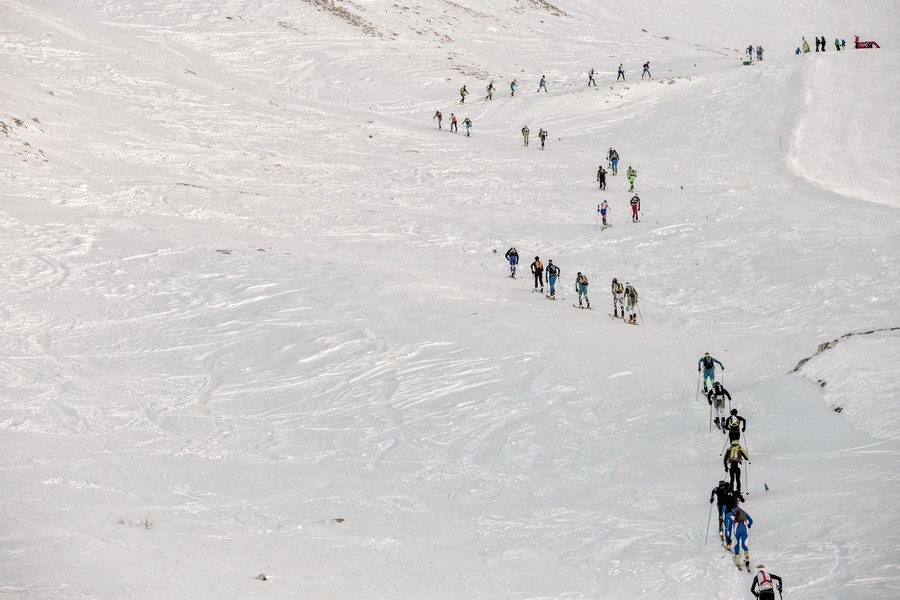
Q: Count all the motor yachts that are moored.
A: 0